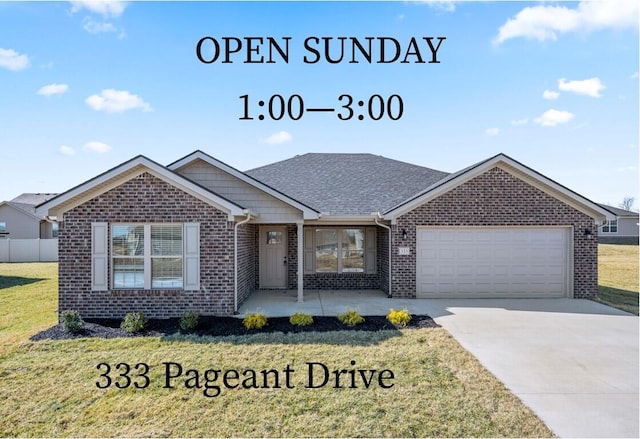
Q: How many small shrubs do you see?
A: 7